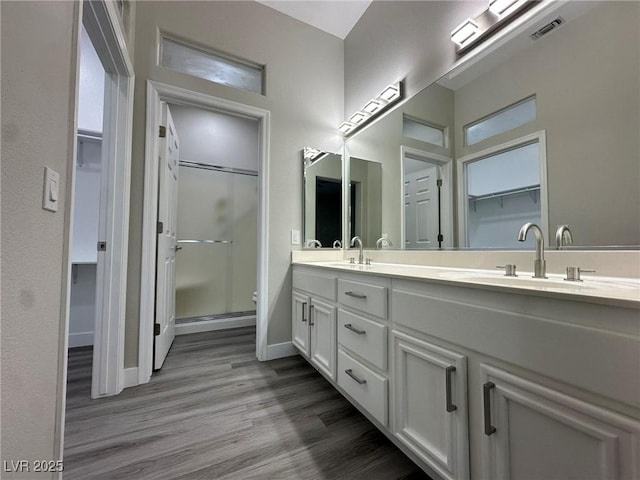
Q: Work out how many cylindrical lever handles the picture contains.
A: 4